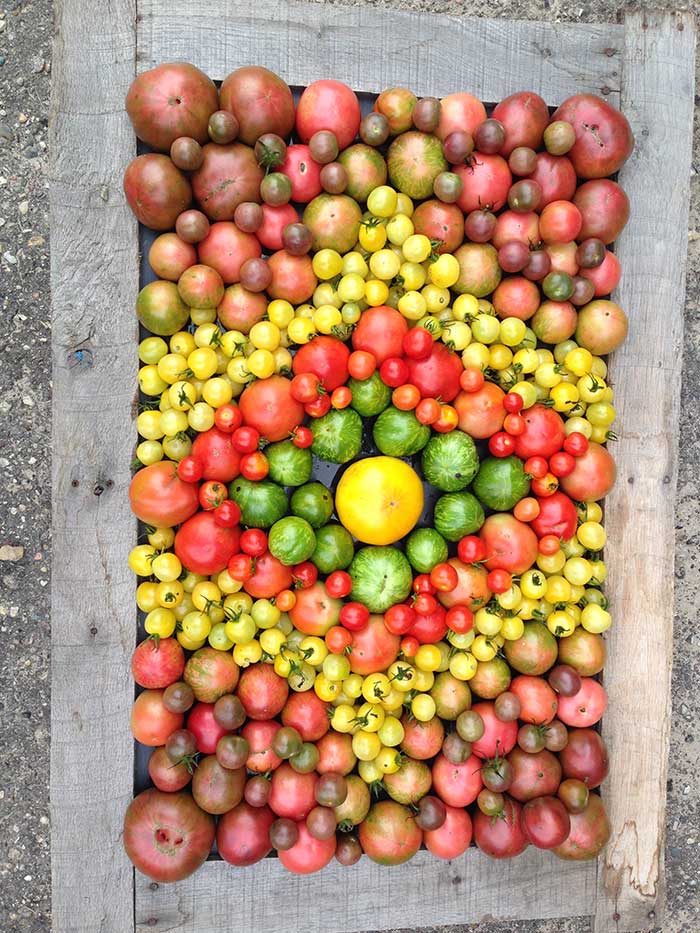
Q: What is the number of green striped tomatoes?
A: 13